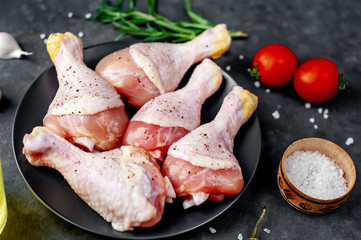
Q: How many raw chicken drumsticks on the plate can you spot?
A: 5